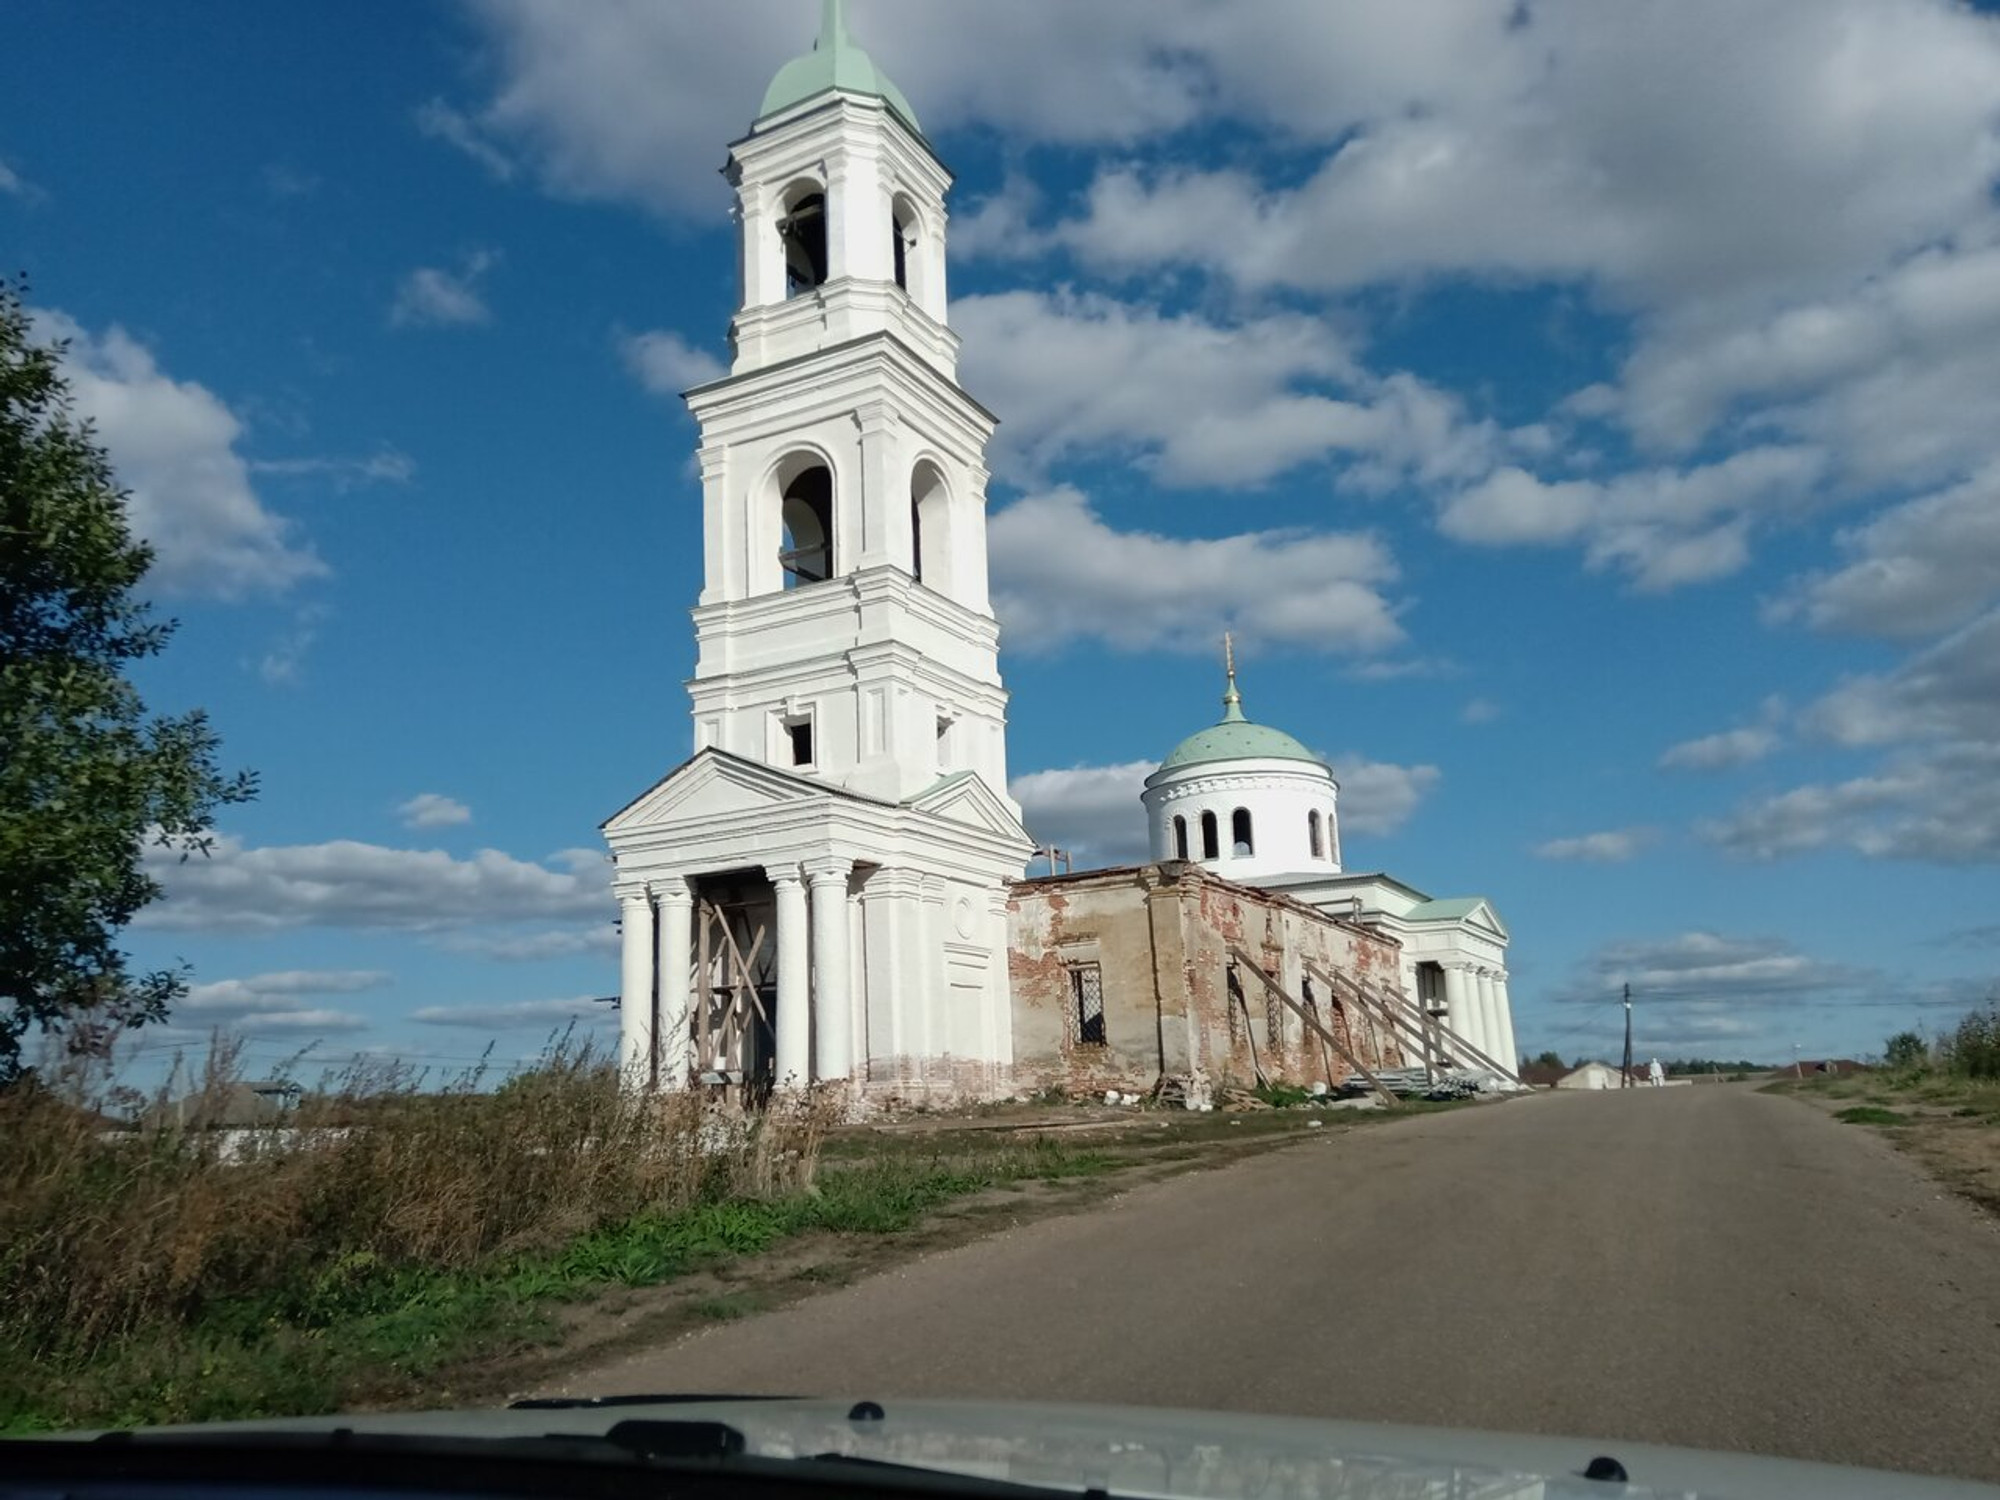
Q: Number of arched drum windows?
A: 5